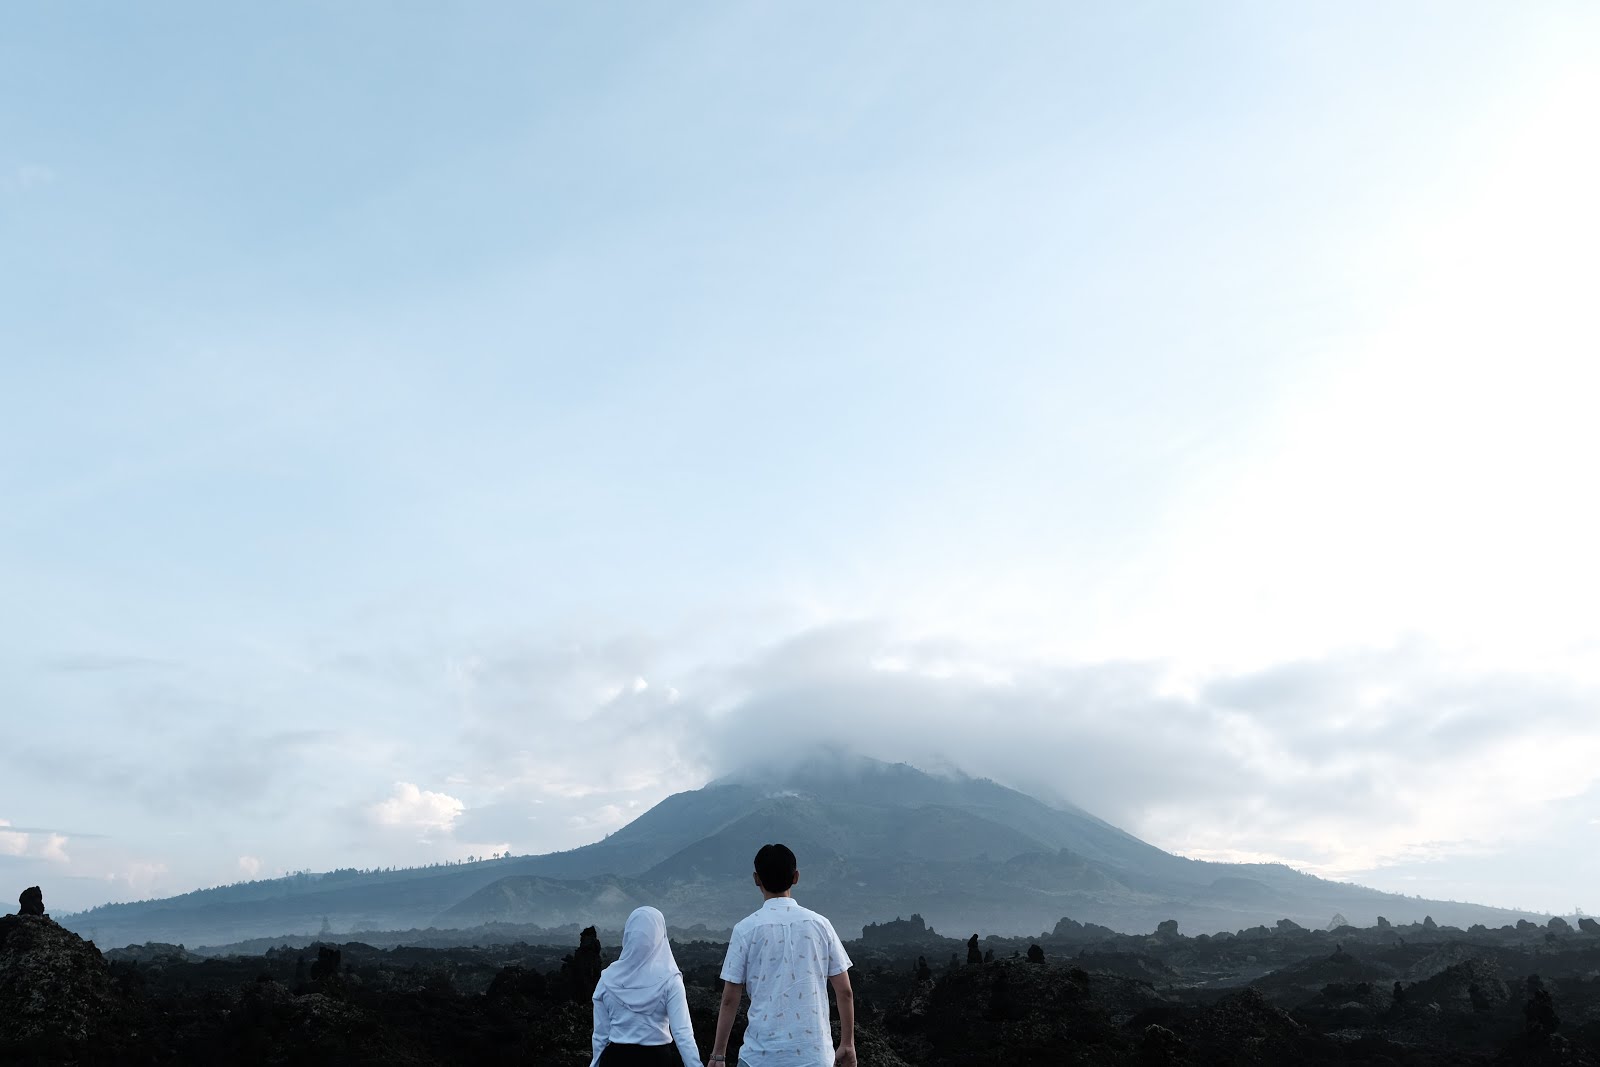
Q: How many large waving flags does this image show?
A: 0